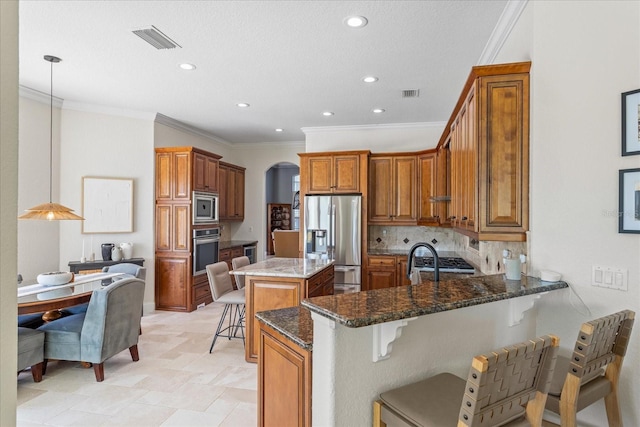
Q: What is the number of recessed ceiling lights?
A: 7